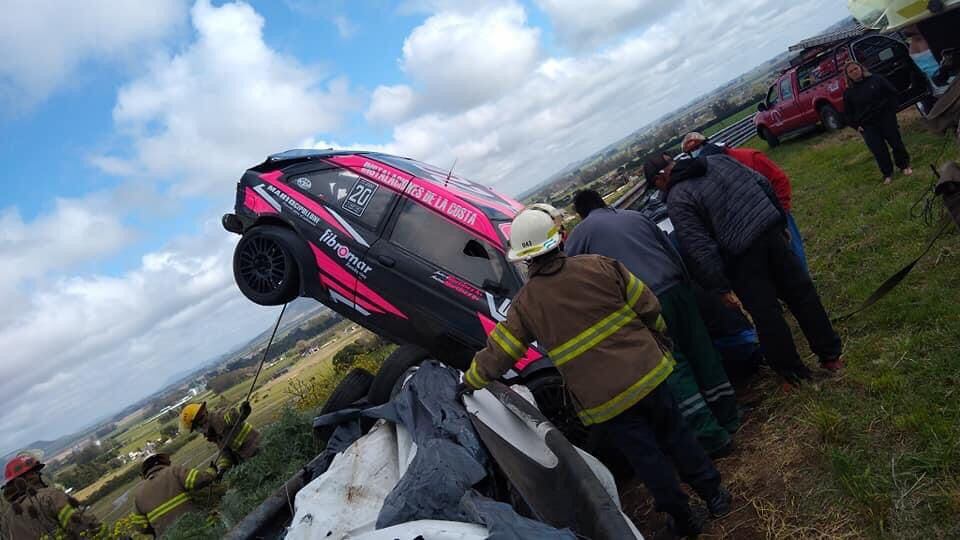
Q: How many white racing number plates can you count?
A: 1